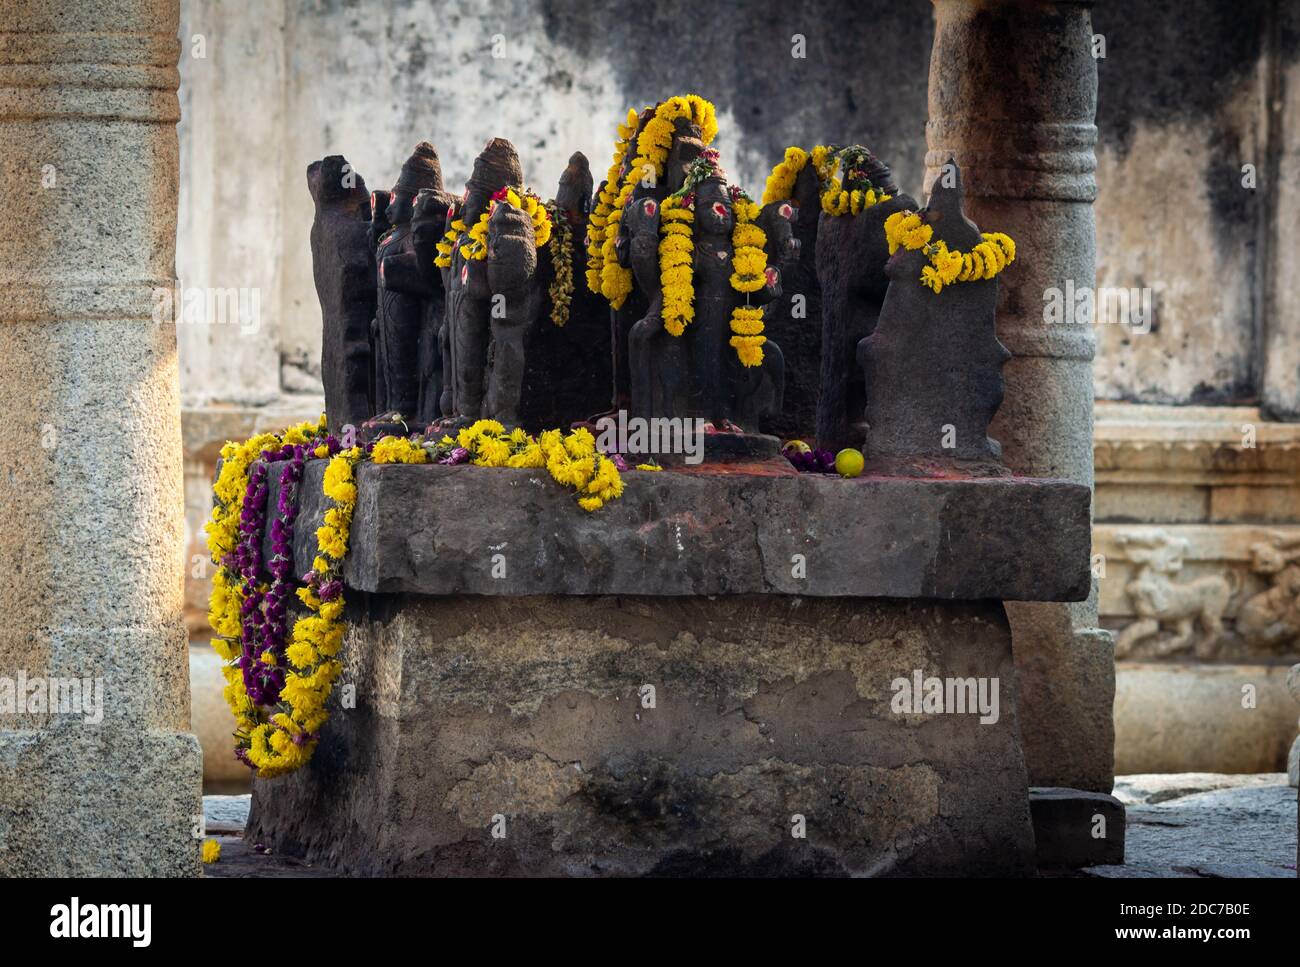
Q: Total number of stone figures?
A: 9